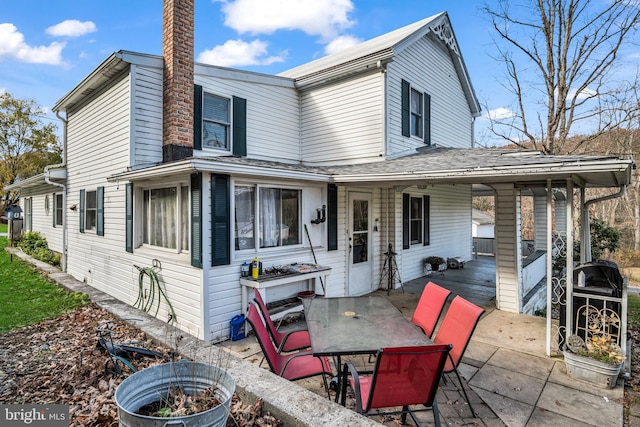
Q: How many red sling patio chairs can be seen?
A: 5